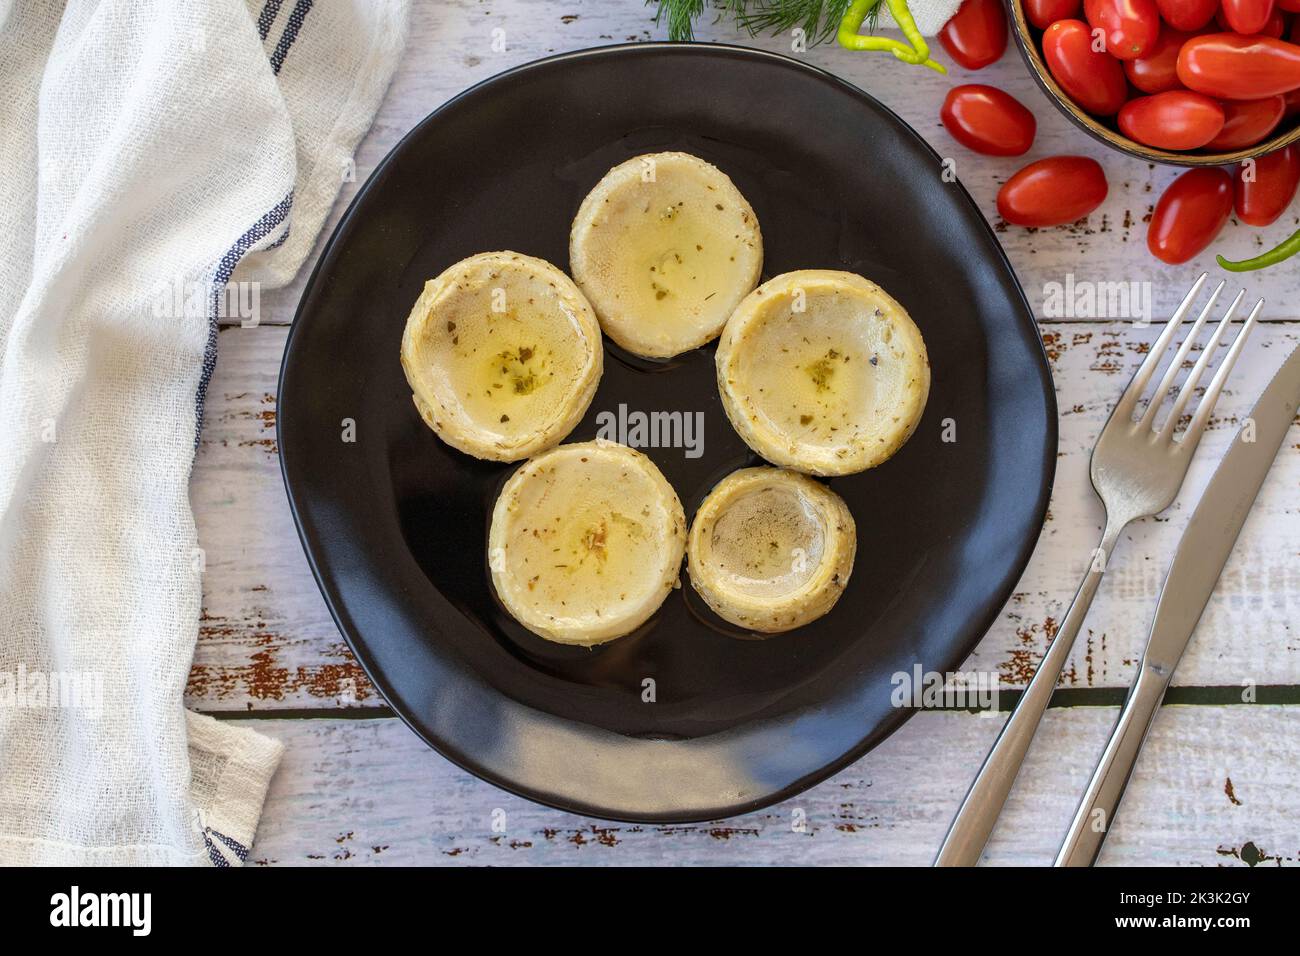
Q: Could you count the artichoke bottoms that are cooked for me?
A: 5